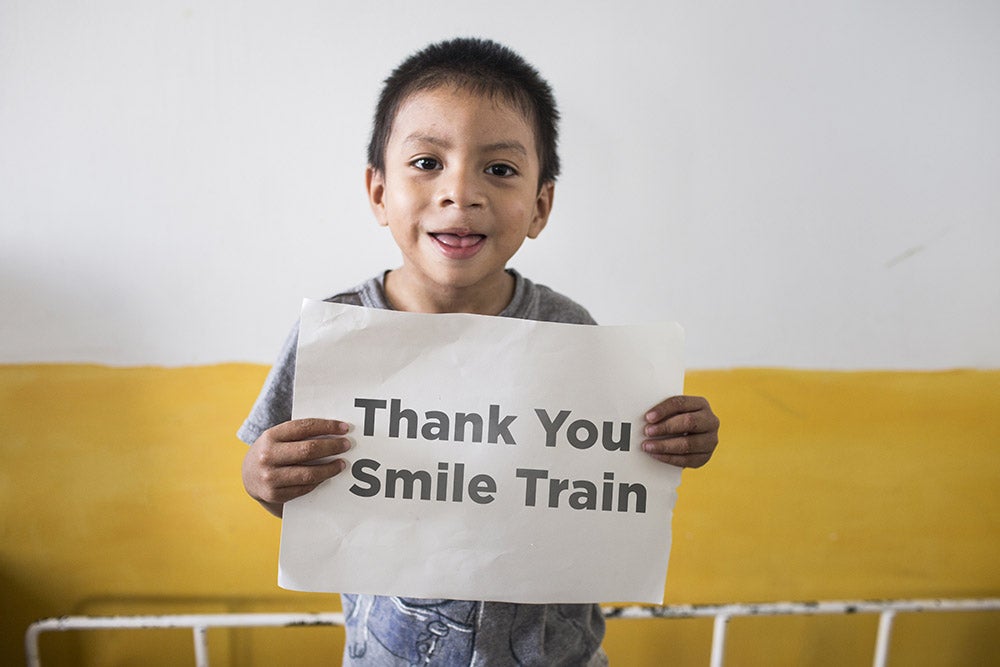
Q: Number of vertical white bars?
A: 4